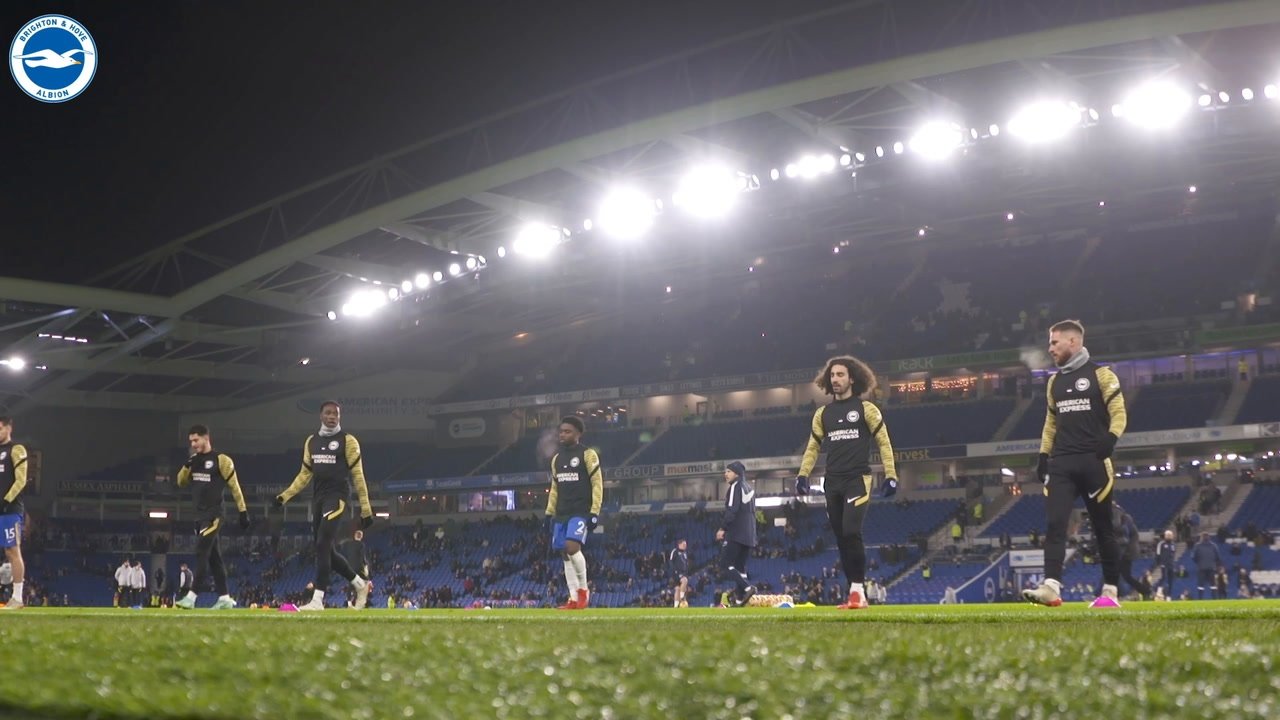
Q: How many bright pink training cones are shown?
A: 2